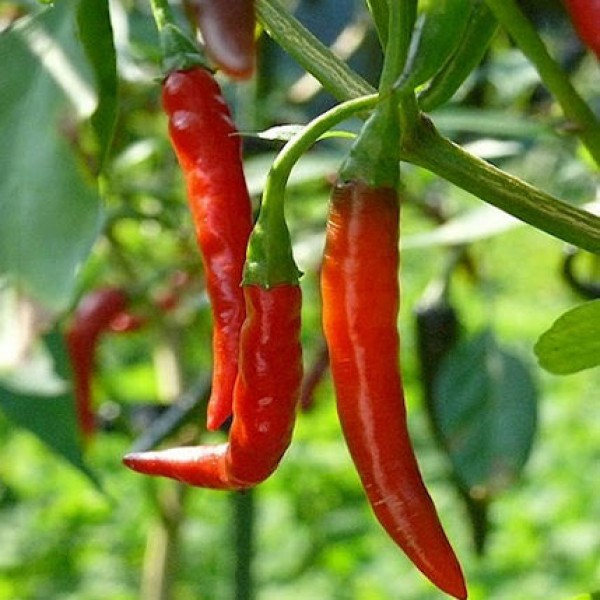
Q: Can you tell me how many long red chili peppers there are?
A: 3